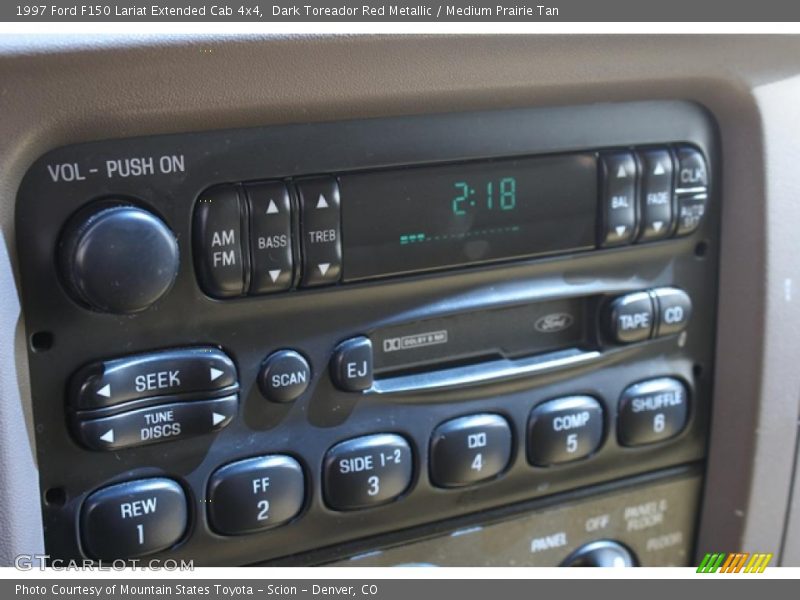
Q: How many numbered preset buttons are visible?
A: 6